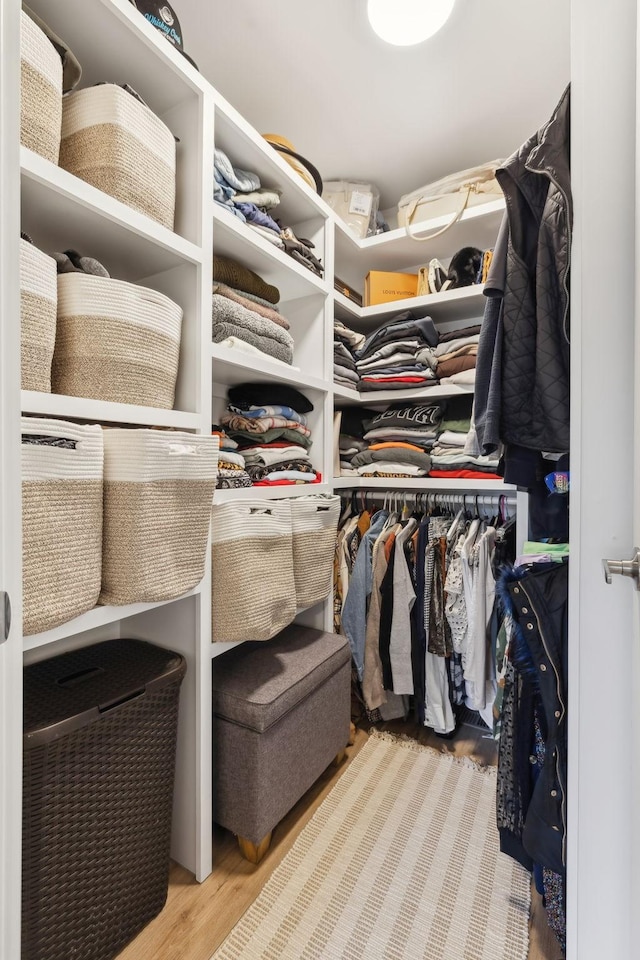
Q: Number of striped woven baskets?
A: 8